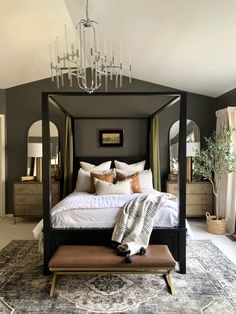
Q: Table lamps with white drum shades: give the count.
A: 2